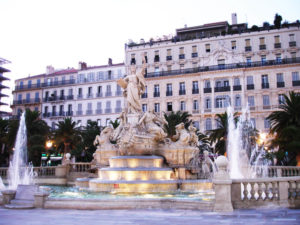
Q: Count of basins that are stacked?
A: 3